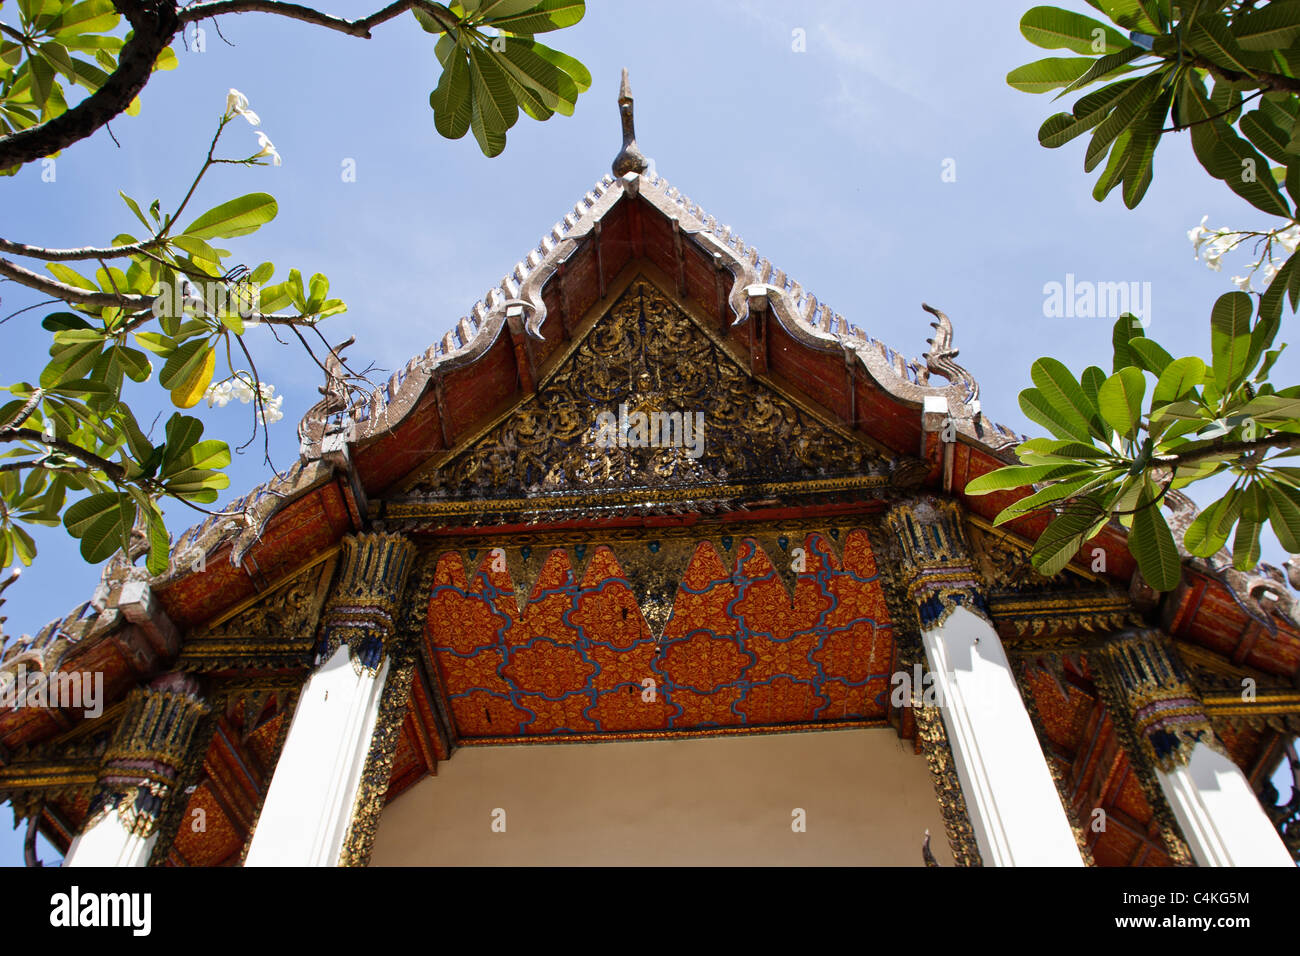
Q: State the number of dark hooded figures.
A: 0